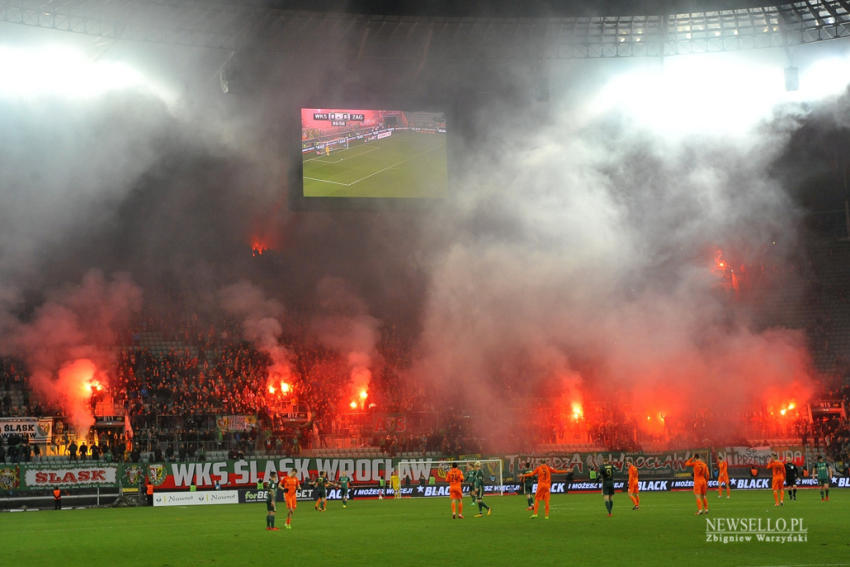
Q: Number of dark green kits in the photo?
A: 8